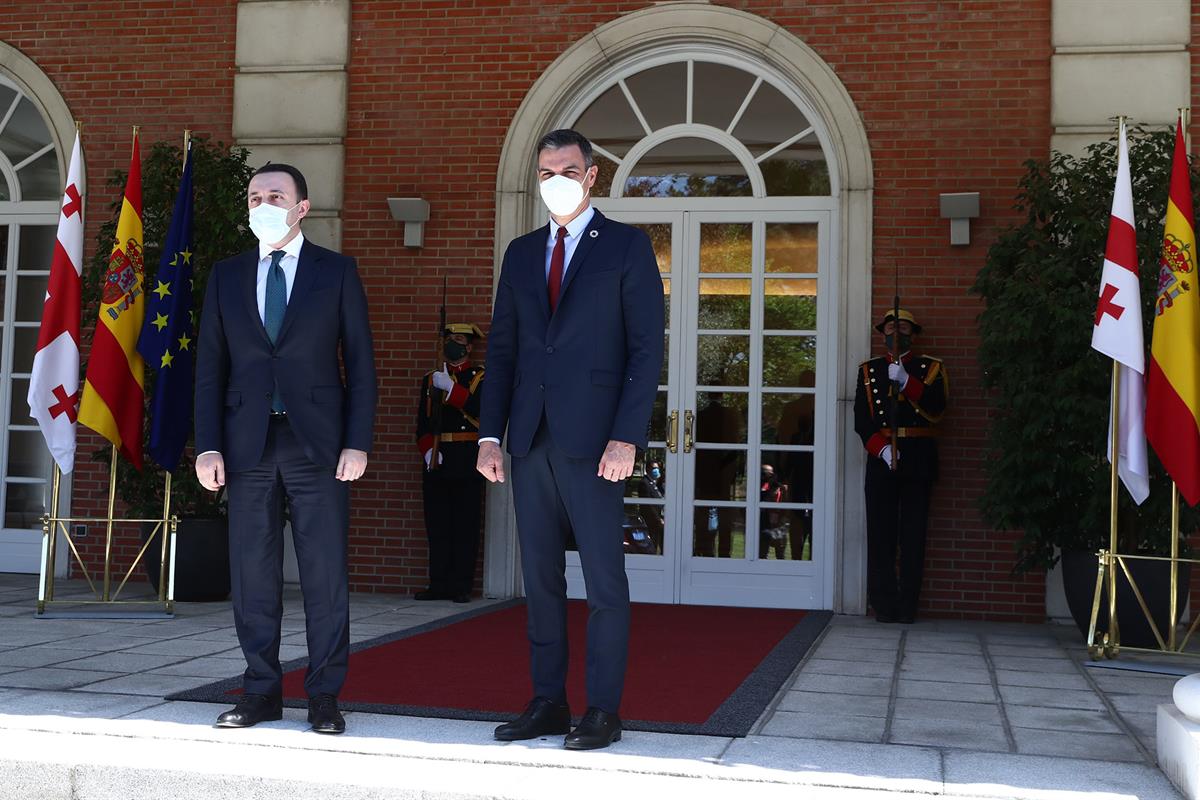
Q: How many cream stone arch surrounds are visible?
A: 2